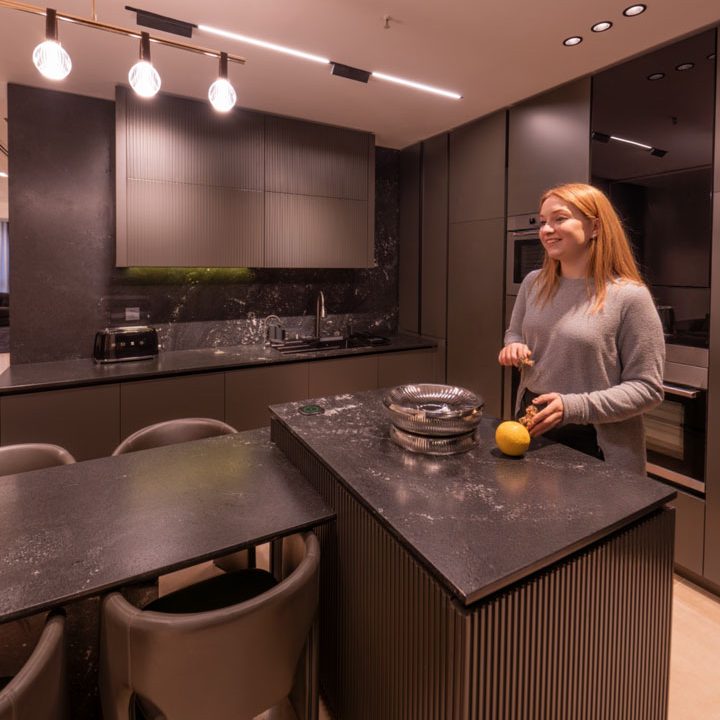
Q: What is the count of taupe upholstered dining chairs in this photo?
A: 4